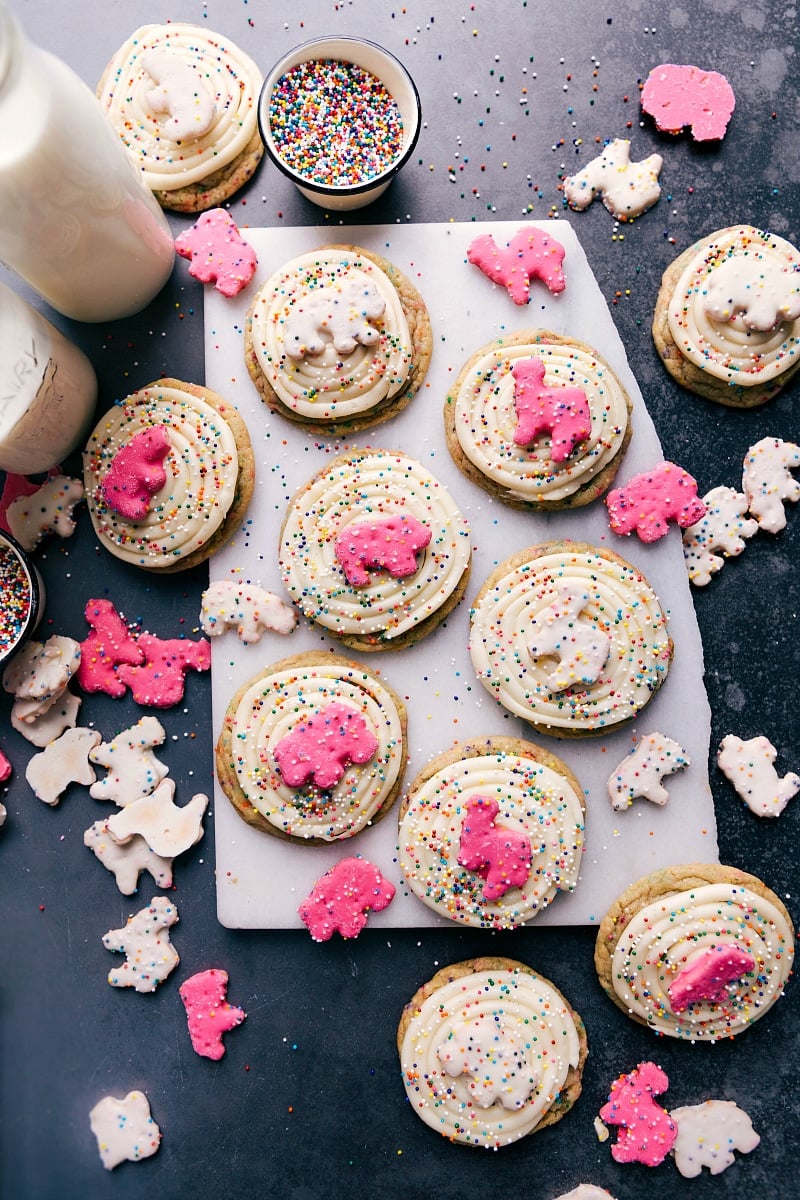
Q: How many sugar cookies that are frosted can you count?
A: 11